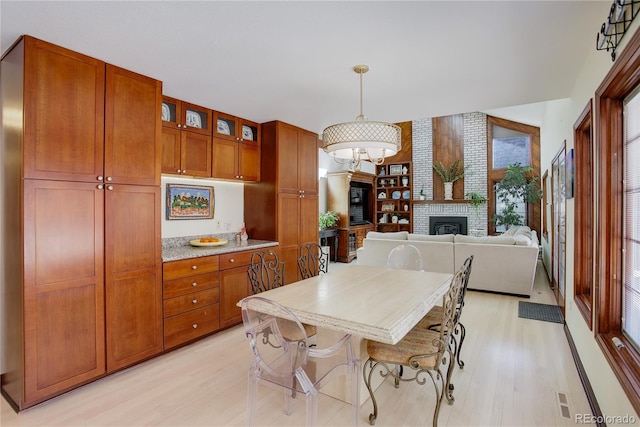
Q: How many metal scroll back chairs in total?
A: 4